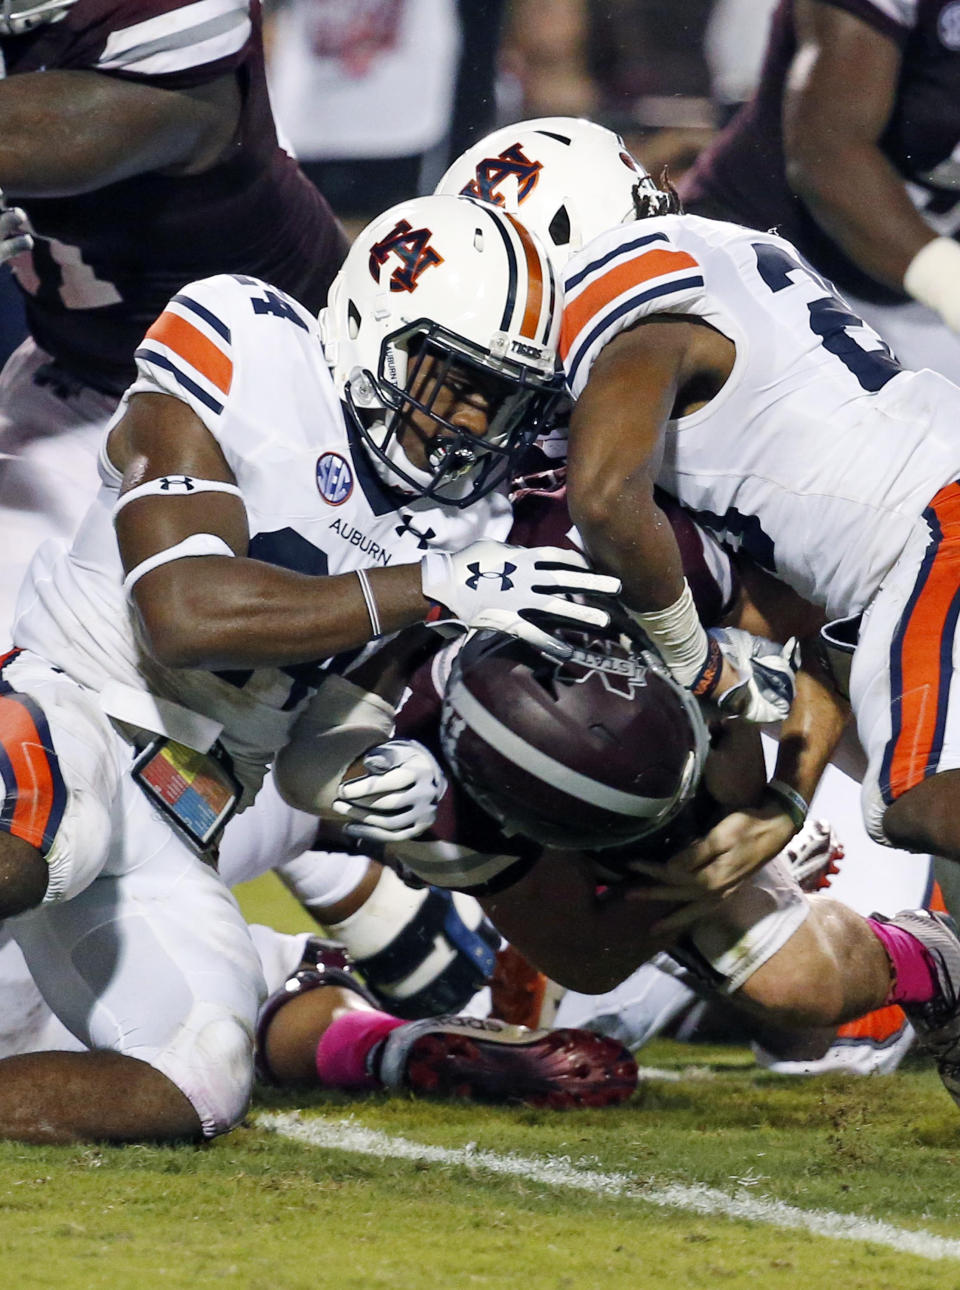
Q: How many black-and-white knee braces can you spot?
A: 1